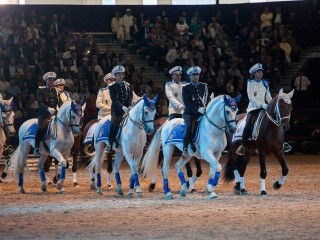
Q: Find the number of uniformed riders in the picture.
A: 7